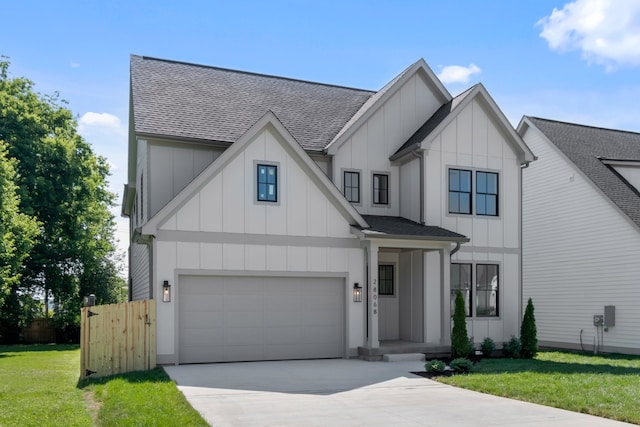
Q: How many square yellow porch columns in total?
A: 0